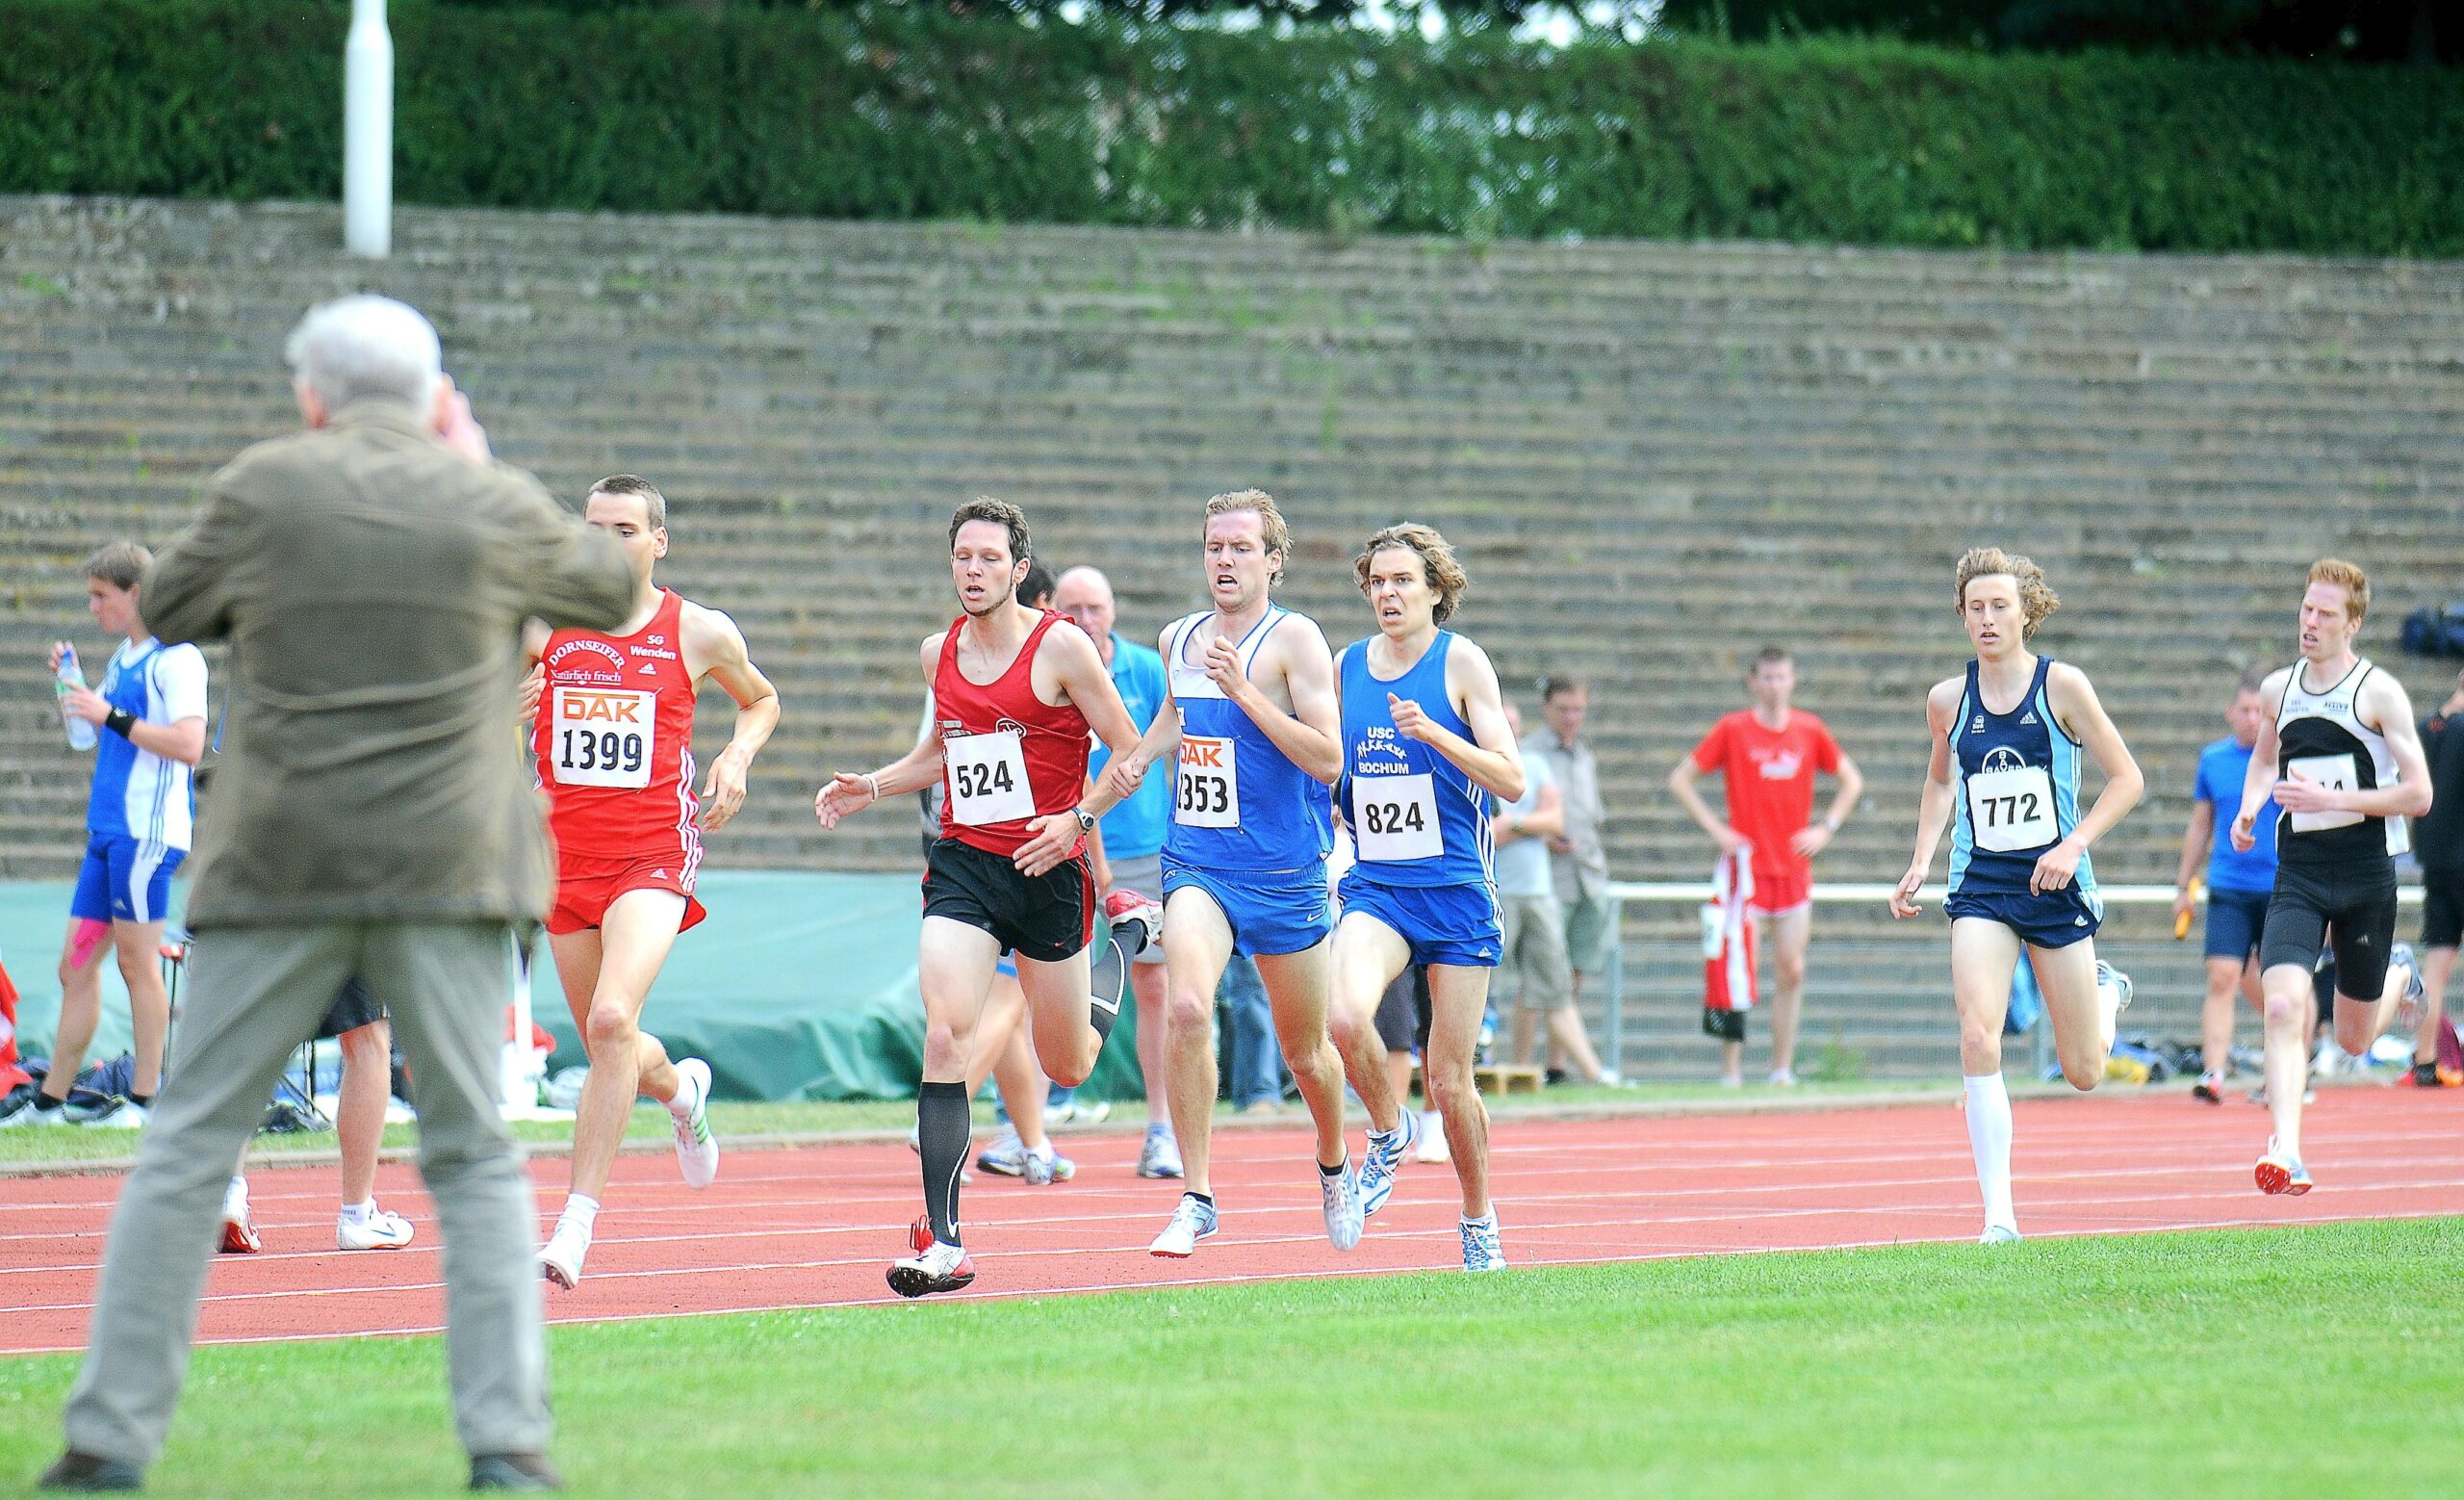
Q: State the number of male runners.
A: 6